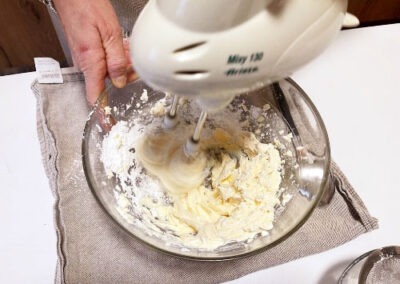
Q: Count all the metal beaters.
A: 2